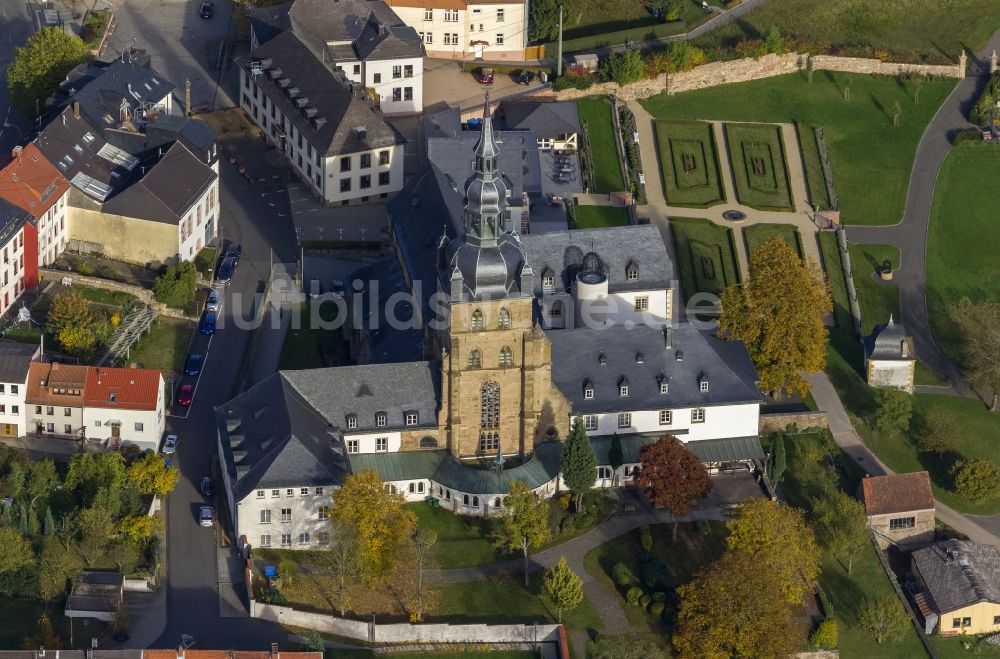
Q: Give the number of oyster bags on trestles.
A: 0